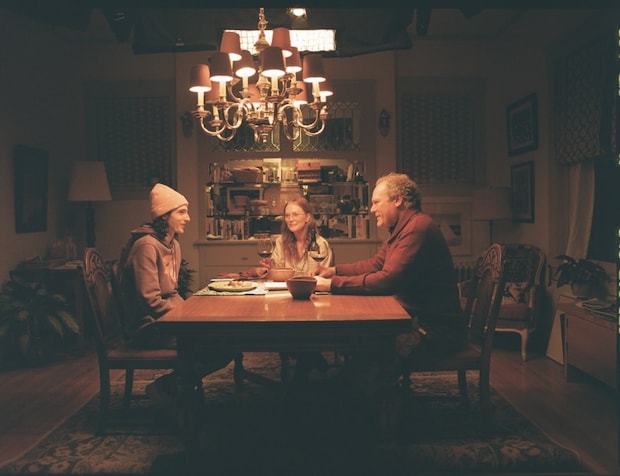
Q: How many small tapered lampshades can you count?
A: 12